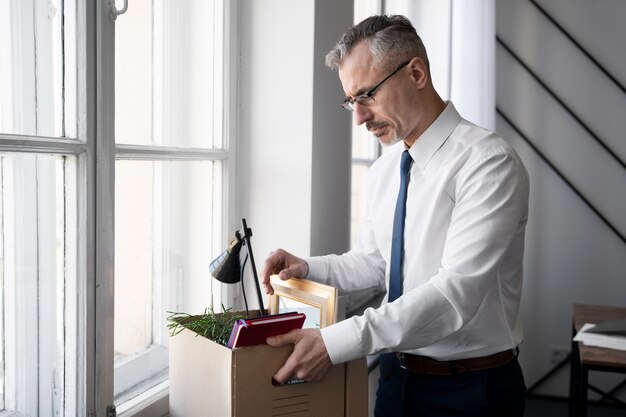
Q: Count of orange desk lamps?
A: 0